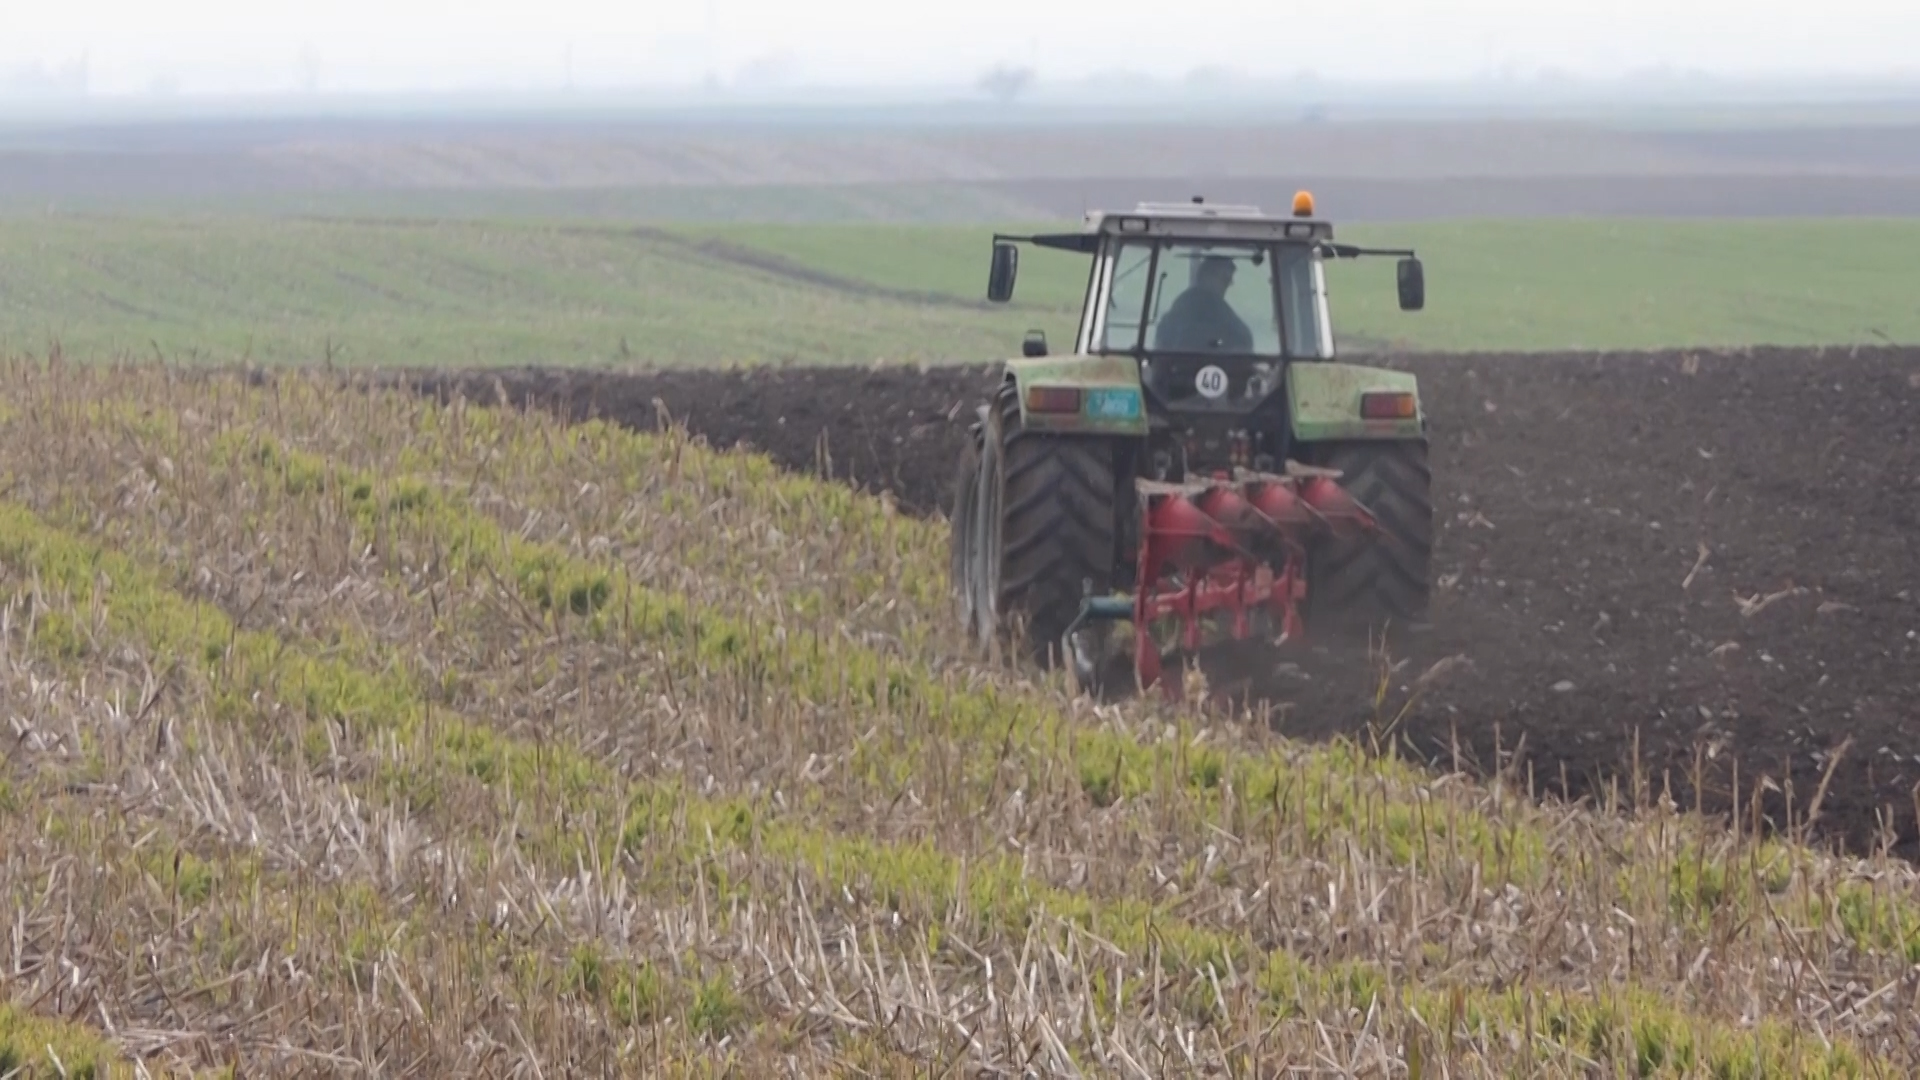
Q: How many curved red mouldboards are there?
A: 4